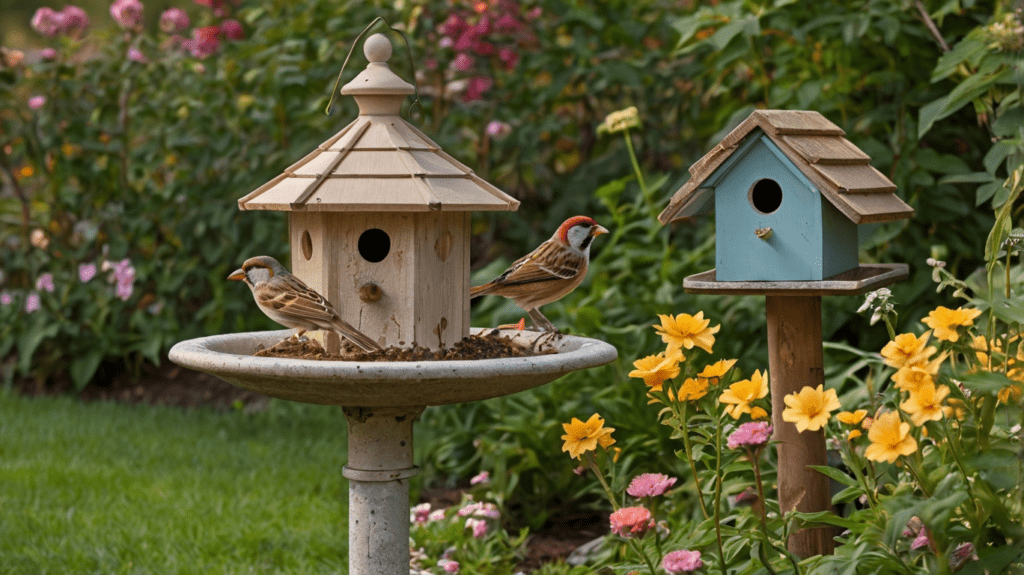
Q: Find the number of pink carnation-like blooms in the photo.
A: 4